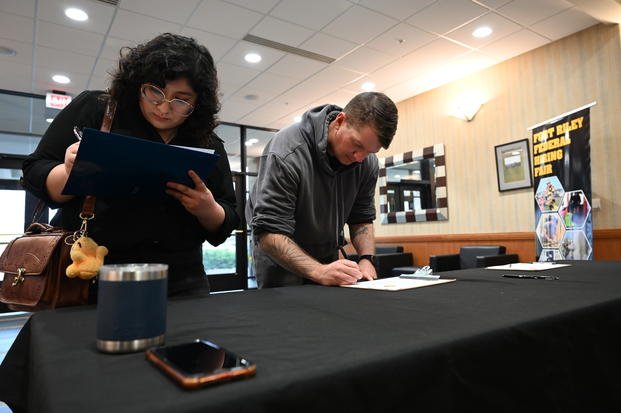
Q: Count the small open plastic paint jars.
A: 0